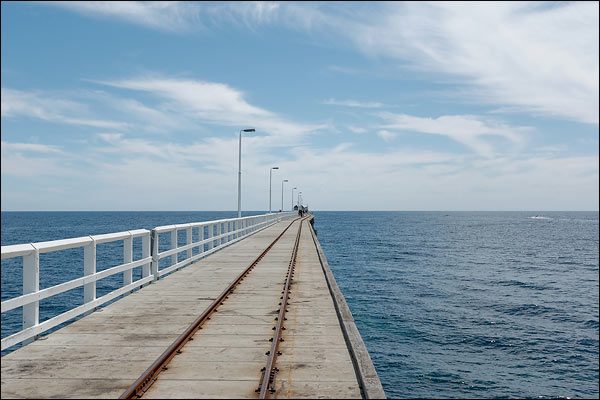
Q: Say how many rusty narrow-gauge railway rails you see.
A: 2